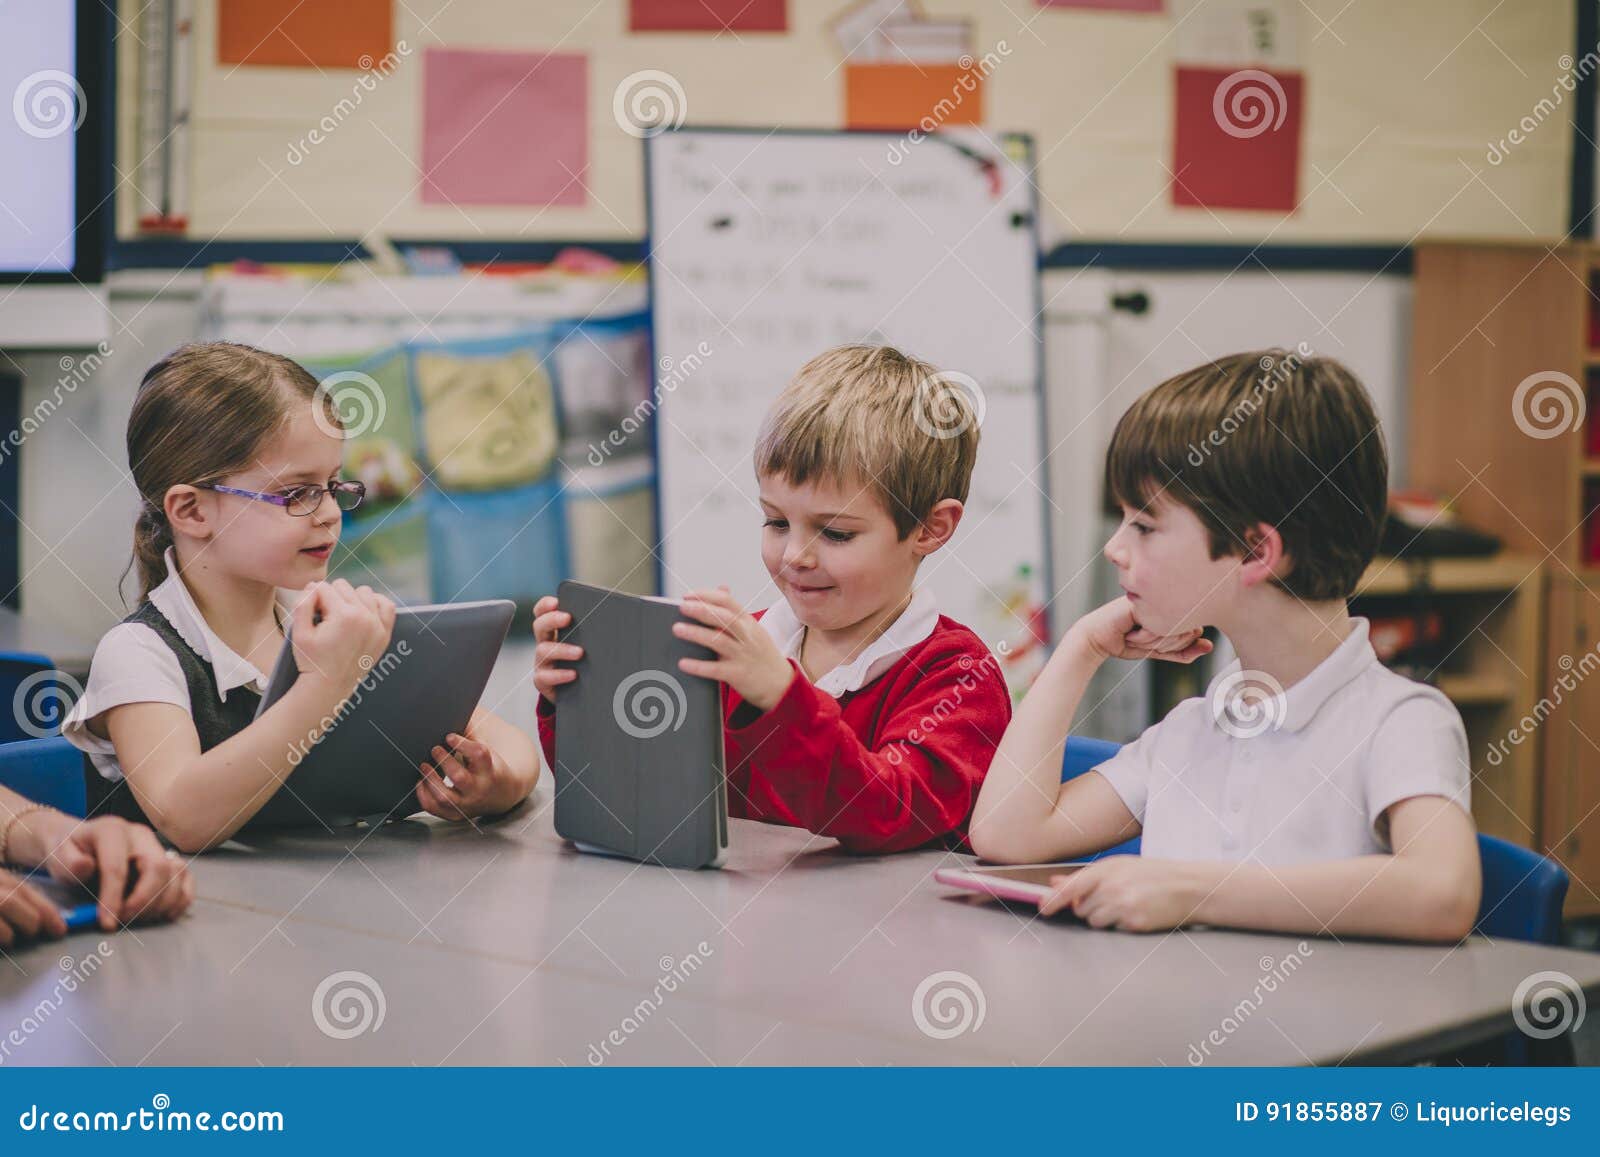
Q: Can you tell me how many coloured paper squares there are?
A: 6